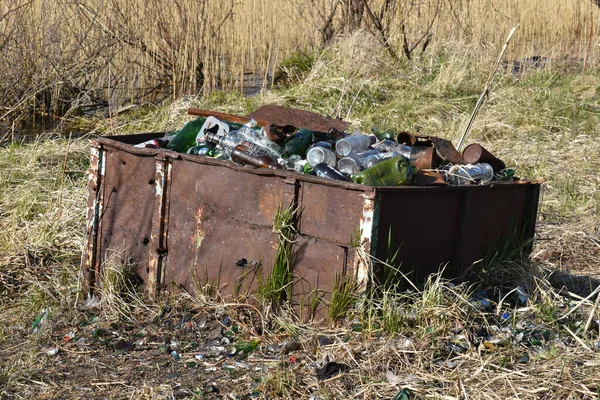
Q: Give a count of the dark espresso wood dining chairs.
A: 0